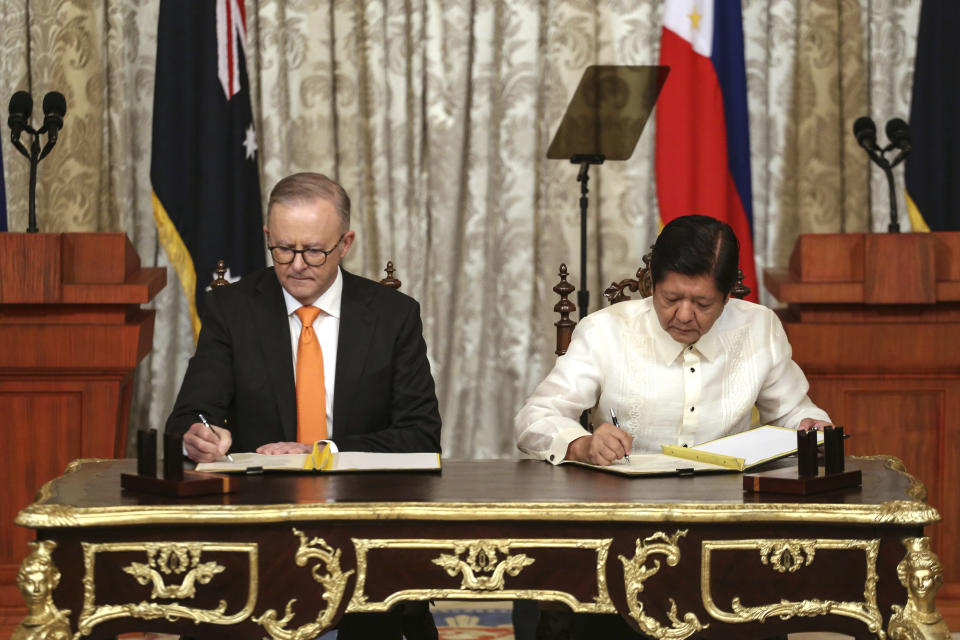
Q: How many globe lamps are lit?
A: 0